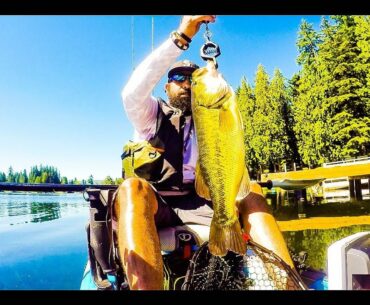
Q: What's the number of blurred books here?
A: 0